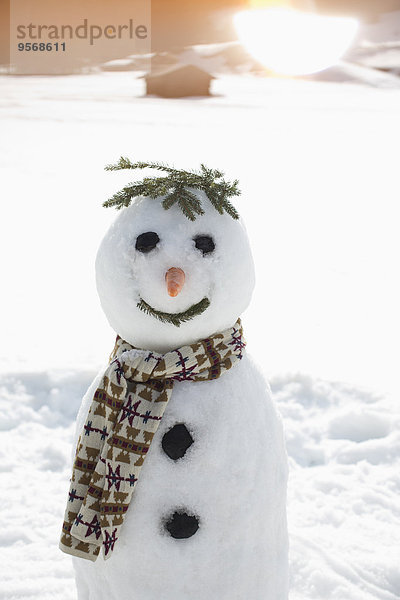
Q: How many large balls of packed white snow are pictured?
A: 2